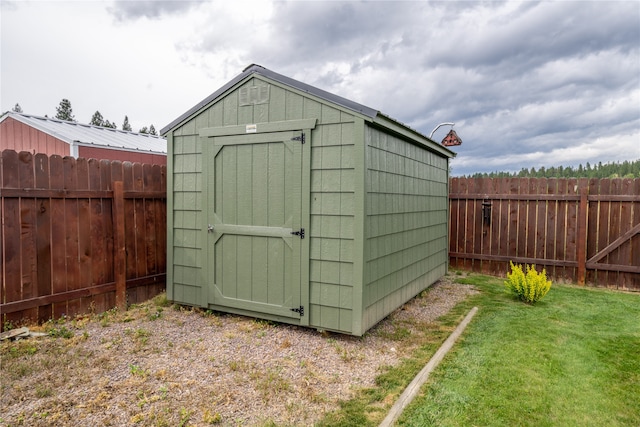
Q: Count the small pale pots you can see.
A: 0